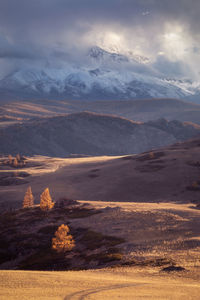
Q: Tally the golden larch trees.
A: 3